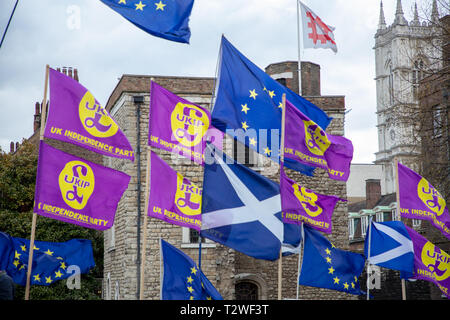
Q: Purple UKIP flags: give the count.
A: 8